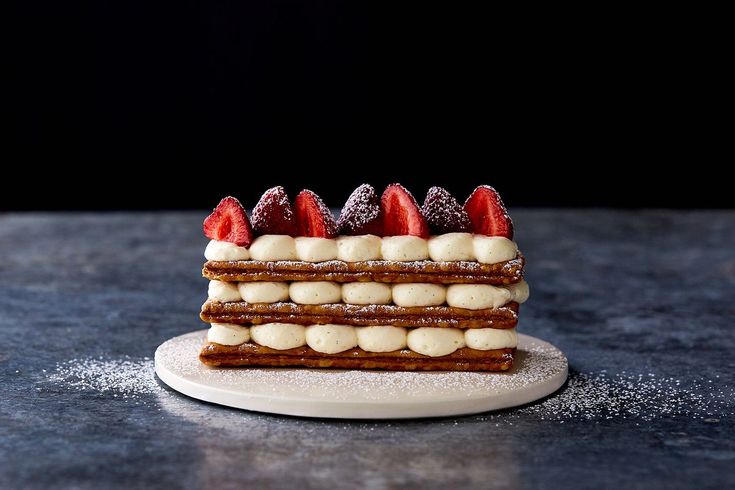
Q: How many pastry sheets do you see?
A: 3